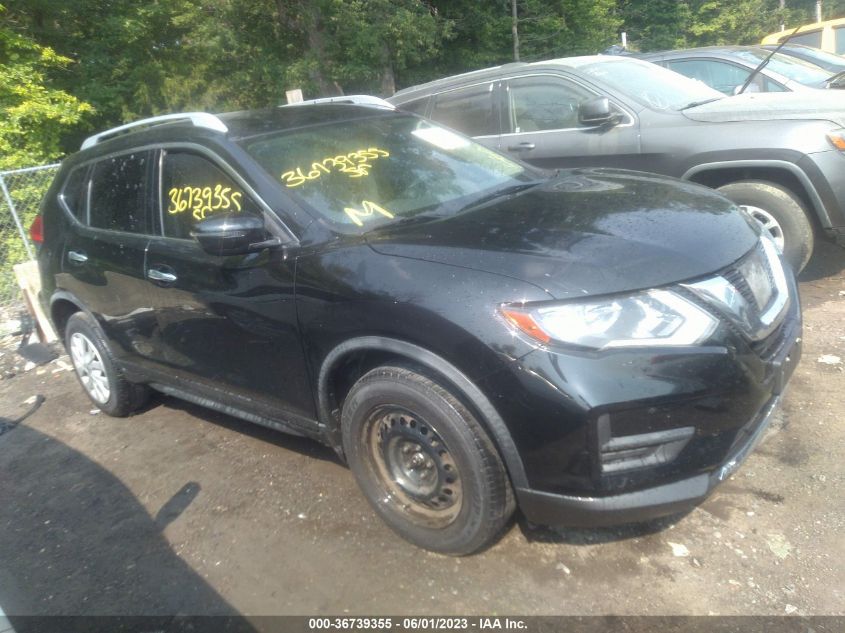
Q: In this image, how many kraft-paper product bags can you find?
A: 0